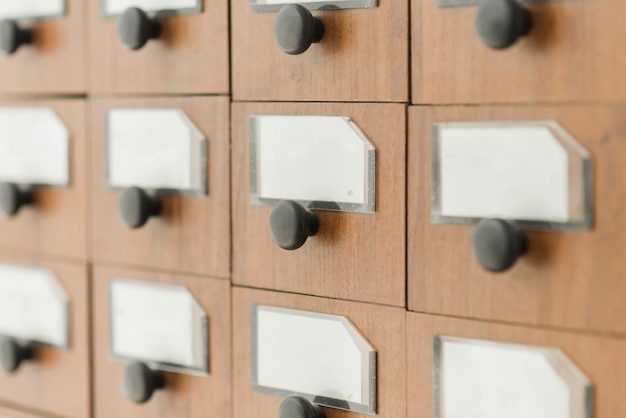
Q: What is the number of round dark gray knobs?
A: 11